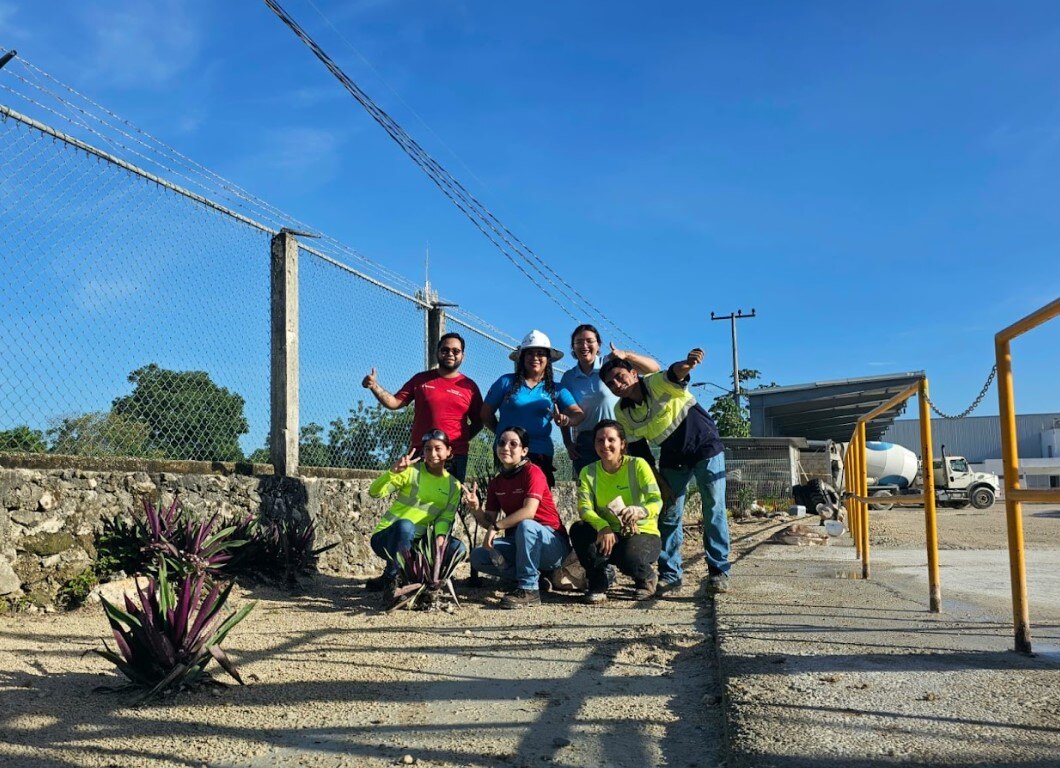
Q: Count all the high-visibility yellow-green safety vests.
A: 3